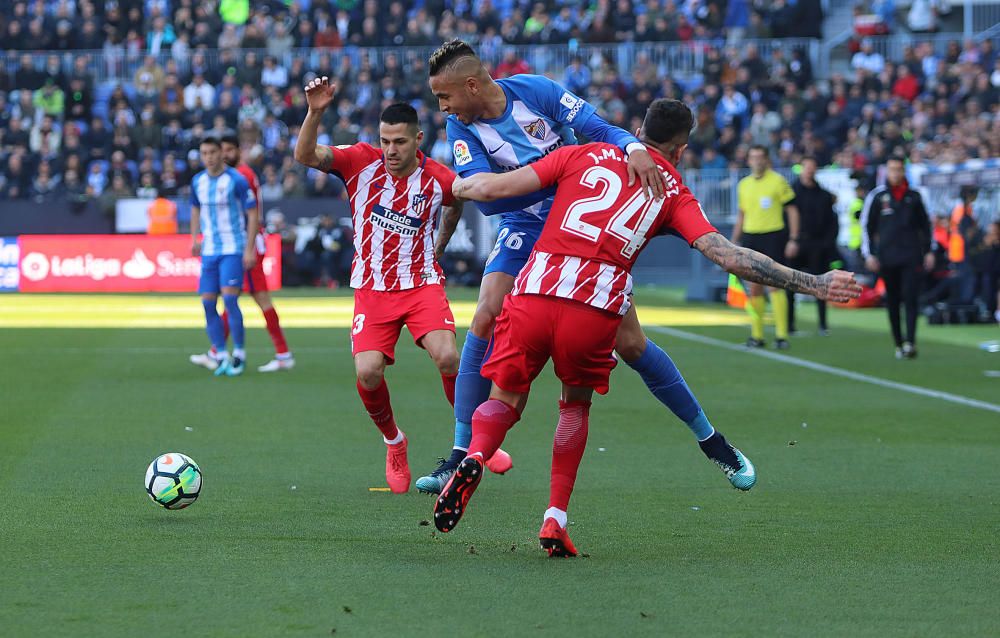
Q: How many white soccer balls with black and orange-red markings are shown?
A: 1